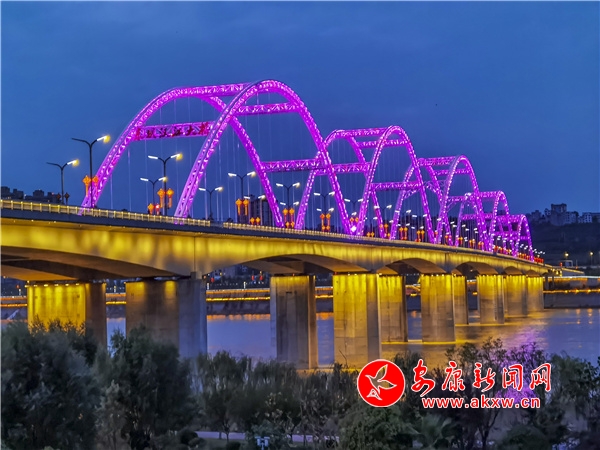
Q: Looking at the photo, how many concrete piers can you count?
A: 10